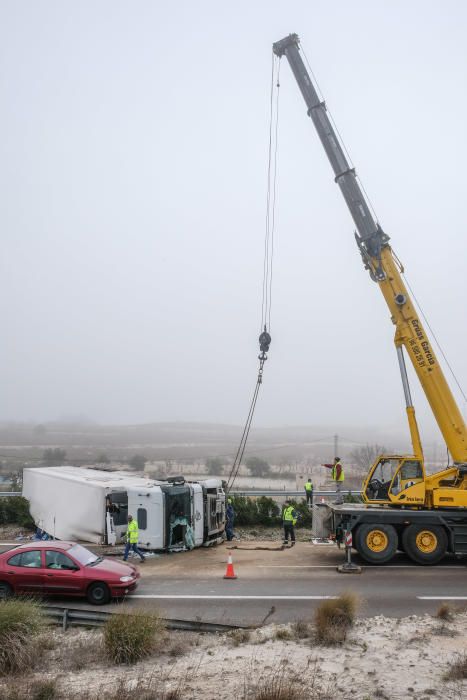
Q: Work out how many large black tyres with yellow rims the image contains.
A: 2